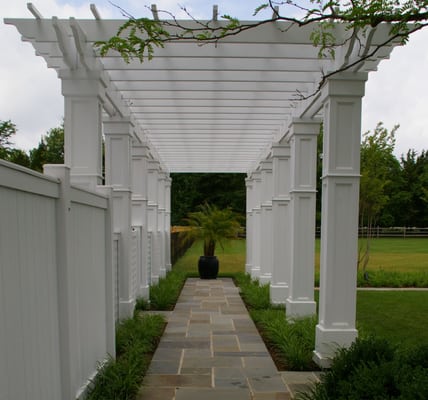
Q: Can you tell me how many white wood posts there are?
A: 12